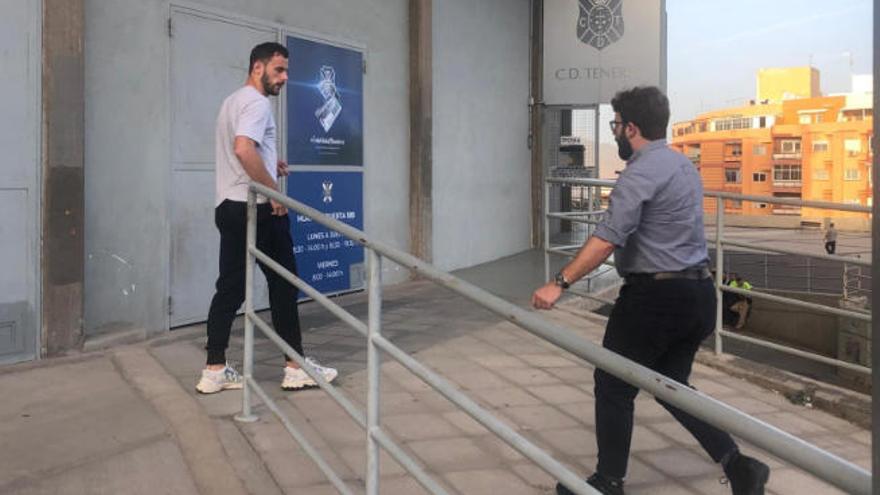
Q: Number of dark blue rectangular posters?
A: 2